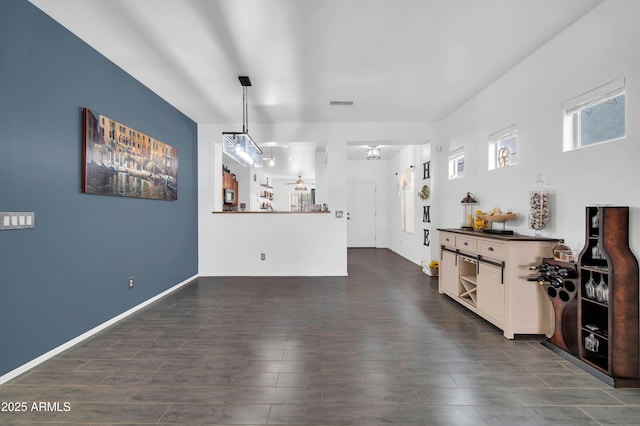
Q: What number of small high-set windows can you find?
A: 3